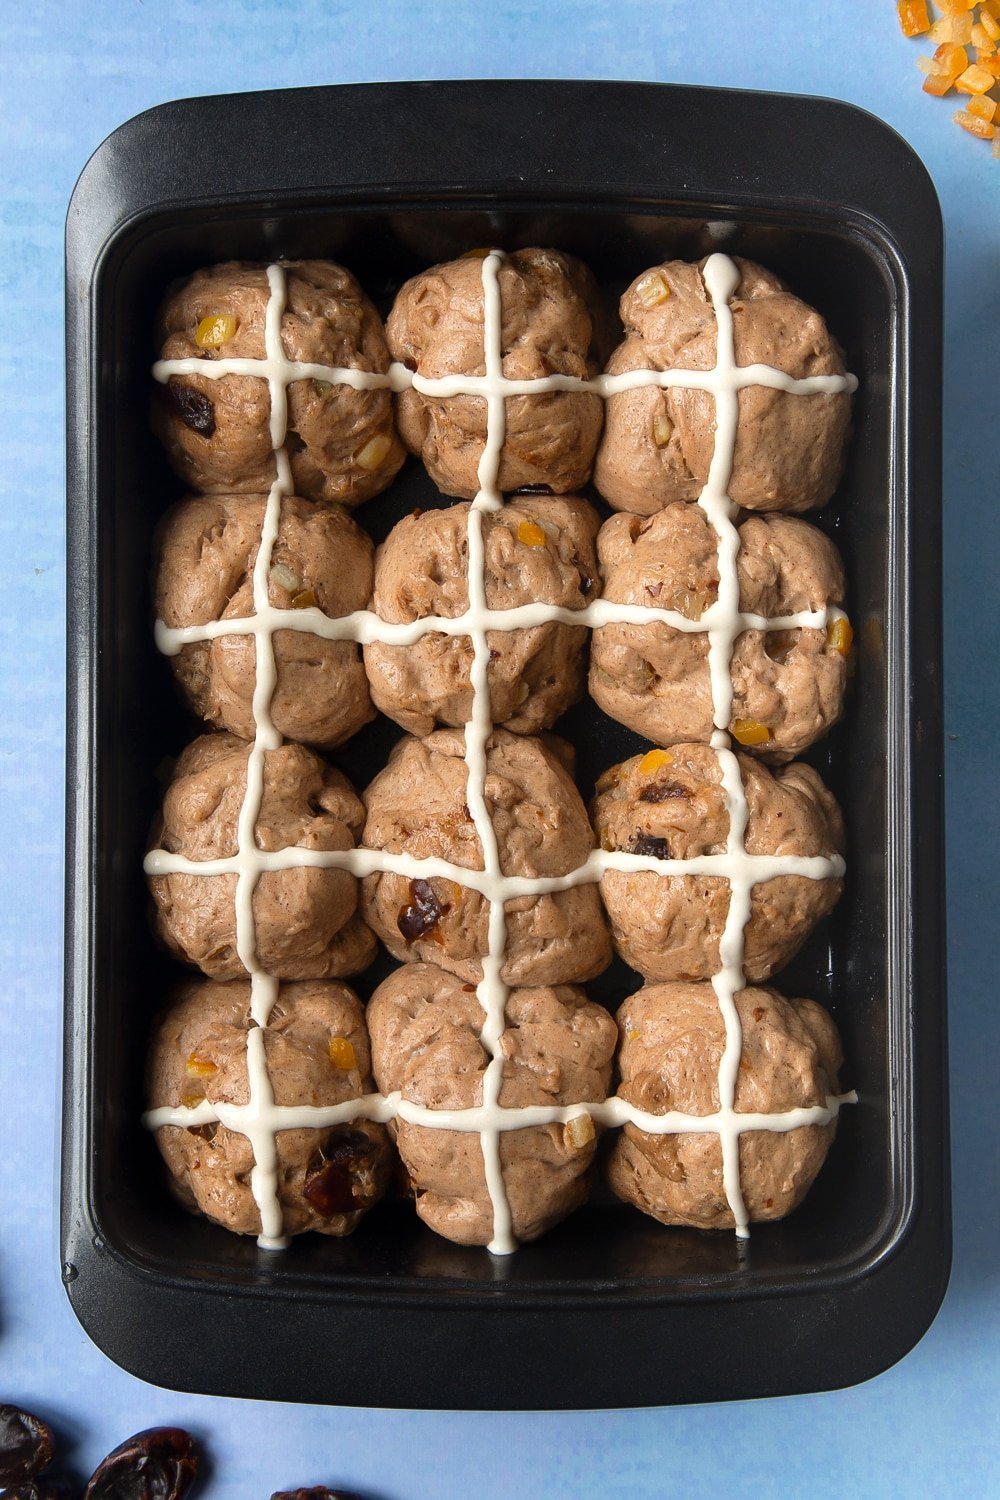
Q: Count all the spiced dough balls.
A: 12